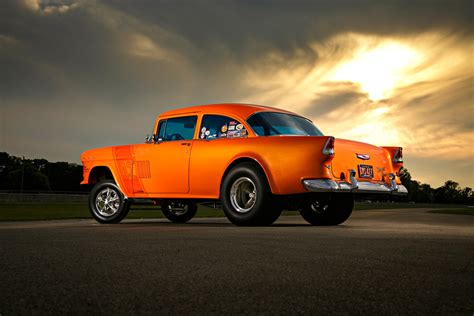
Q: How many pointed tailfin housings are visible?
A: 2